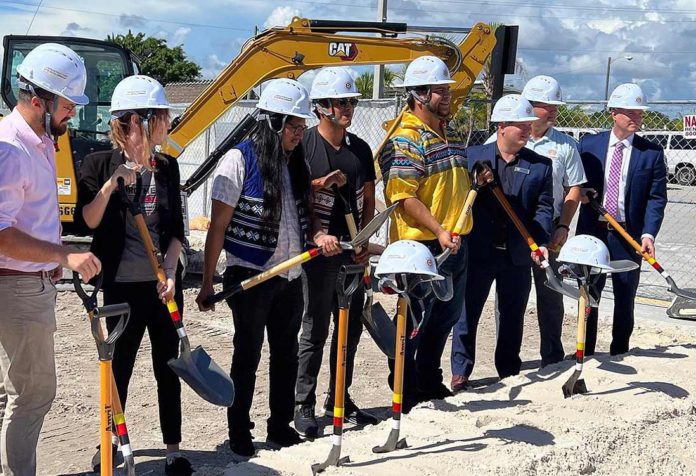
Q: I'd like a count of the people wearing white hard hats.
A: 8